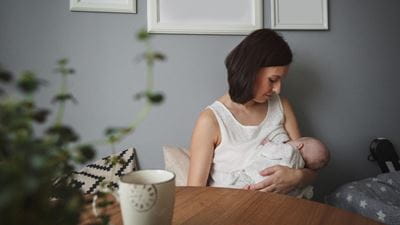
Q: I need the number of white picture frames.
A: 3